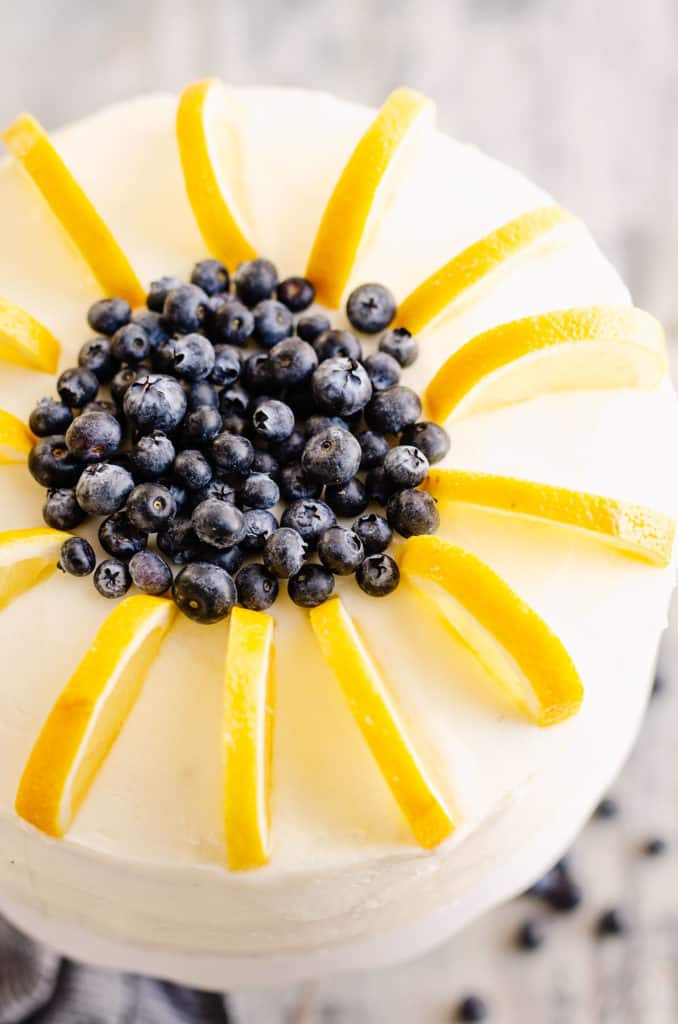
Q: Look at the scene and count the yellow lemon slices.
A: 13